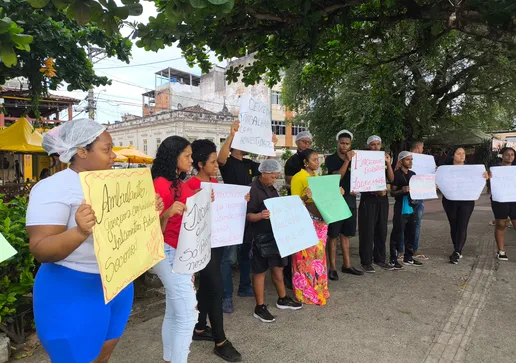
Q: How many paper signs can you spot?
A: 12